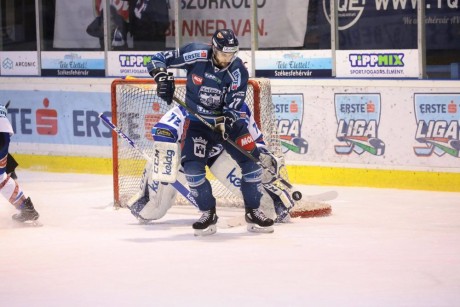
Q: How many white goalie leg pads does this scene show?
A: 2